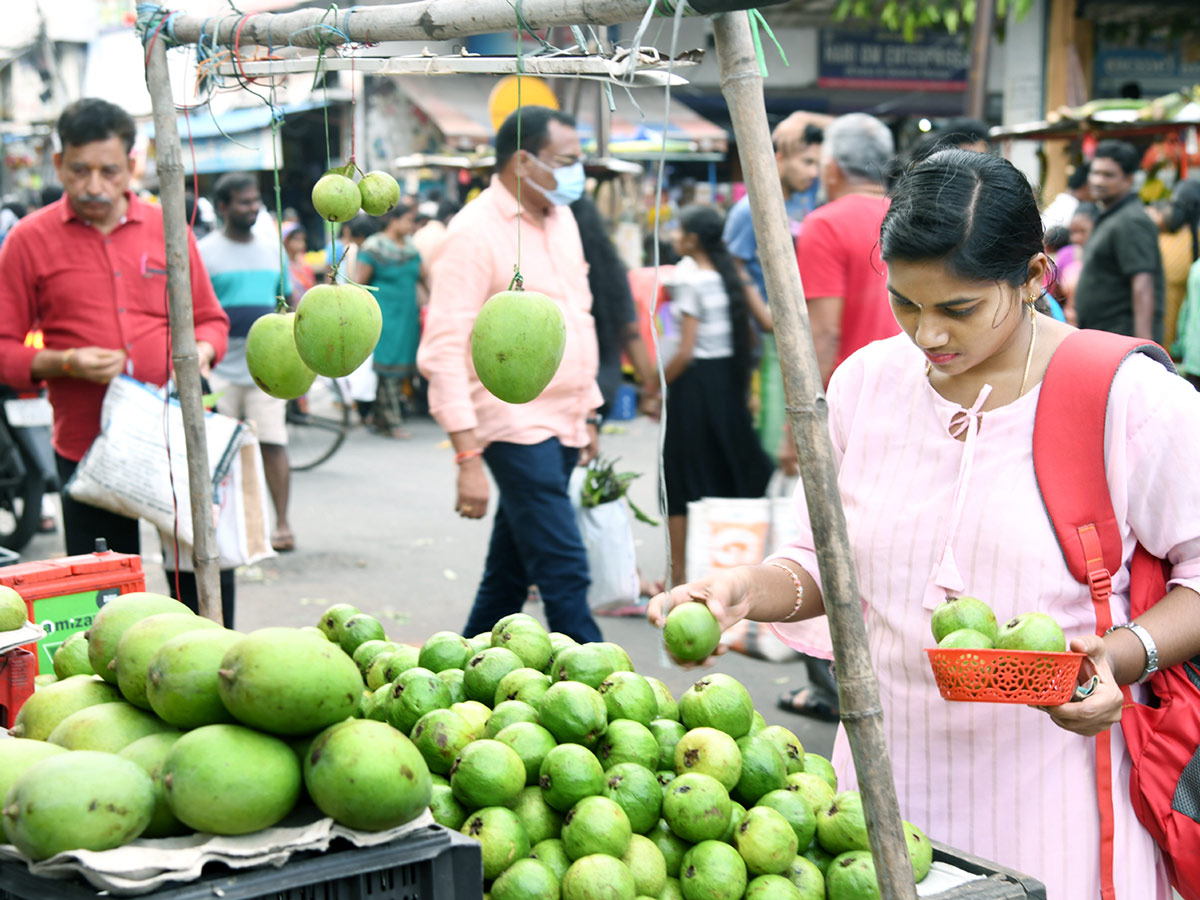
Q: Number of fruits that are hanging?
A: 5